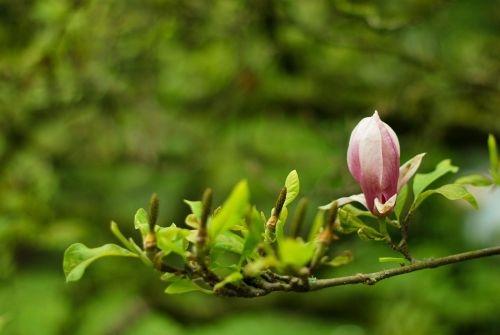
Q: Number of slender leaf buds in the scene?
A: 5